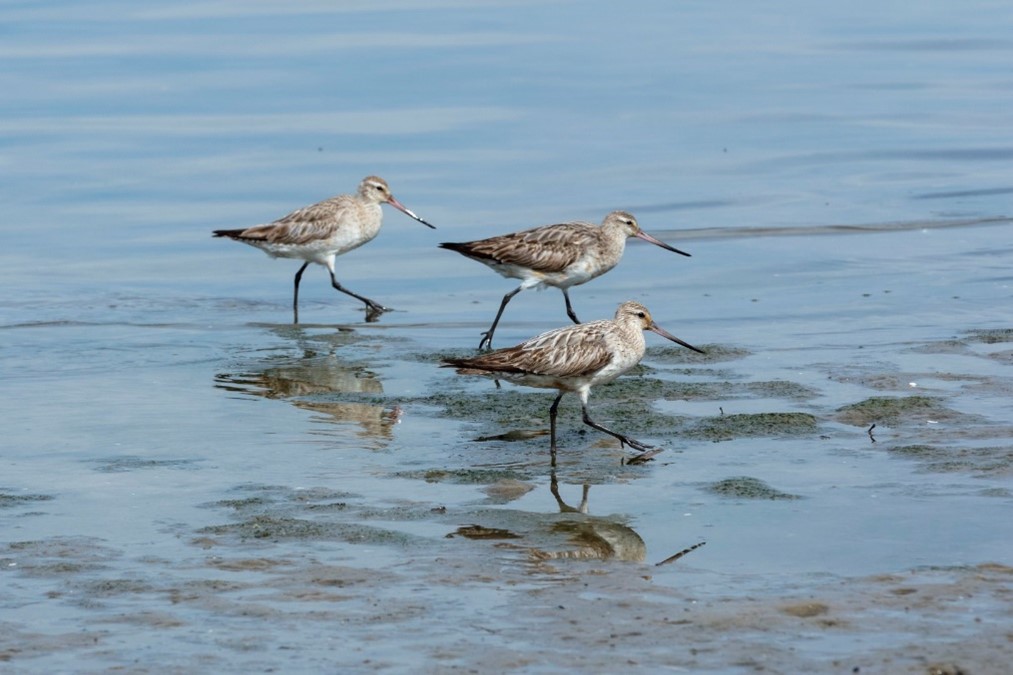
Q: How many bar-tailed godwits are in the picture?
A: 3